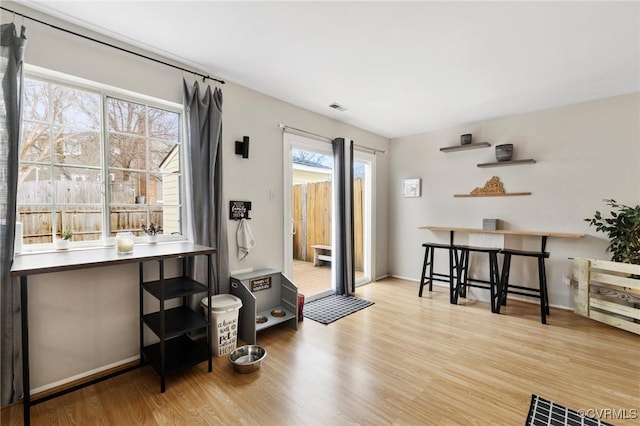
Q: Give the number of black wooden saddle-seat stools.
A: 3